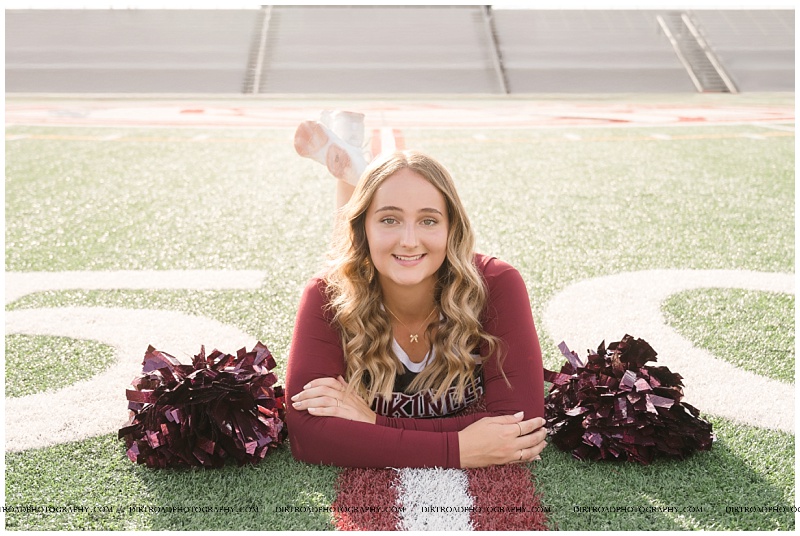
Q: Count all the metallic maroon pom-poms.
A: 2